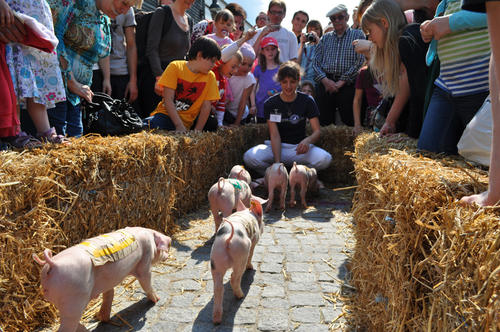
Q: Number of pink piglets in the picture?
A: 6